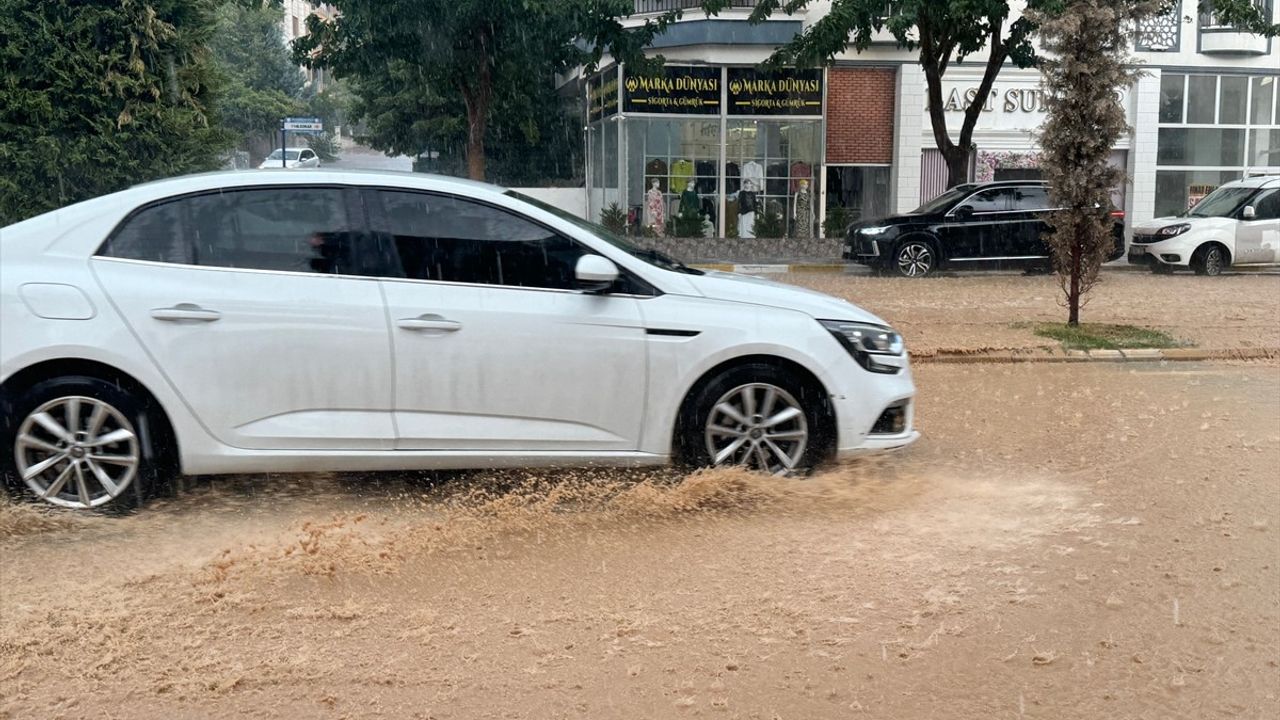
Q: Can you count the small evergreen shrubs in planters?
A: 4